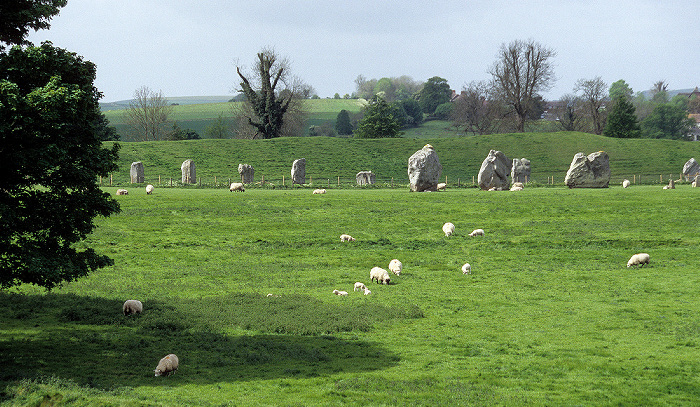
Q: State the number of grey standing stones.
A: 10